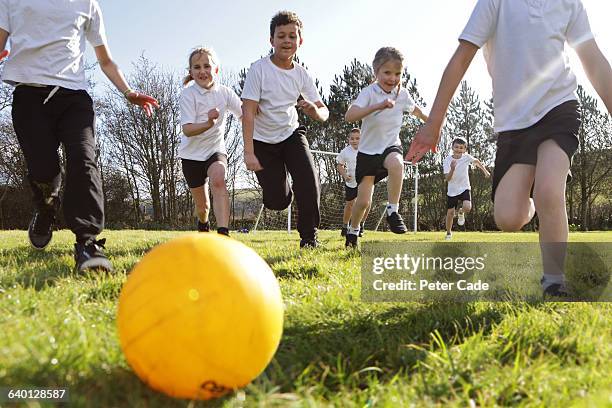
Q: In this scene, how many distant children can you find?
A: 2